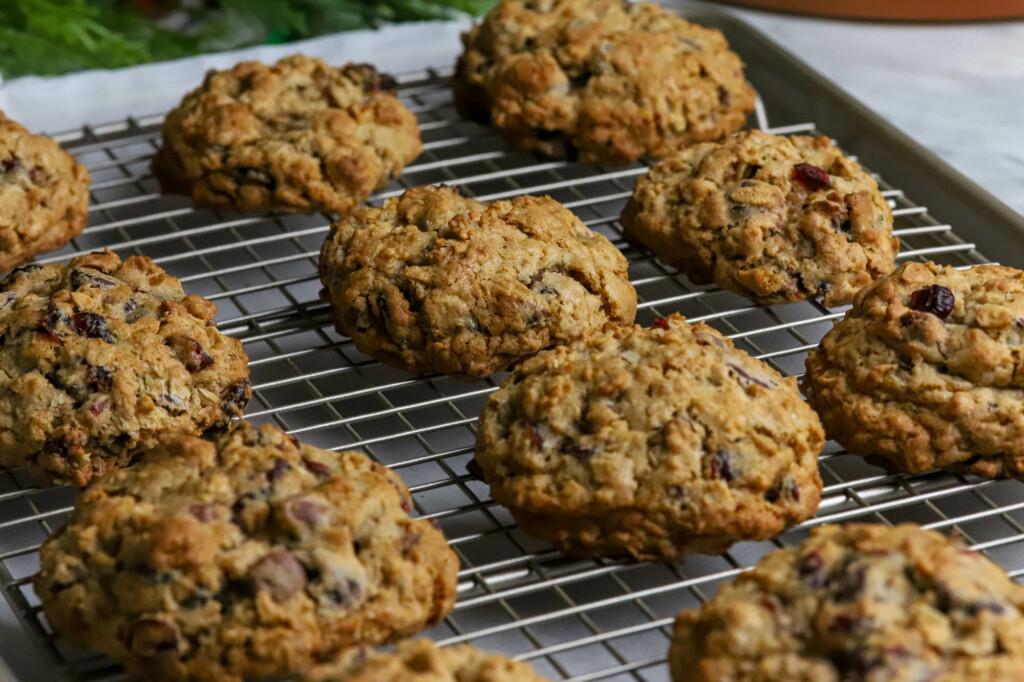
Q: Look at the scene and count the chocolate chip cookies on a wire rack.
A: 11